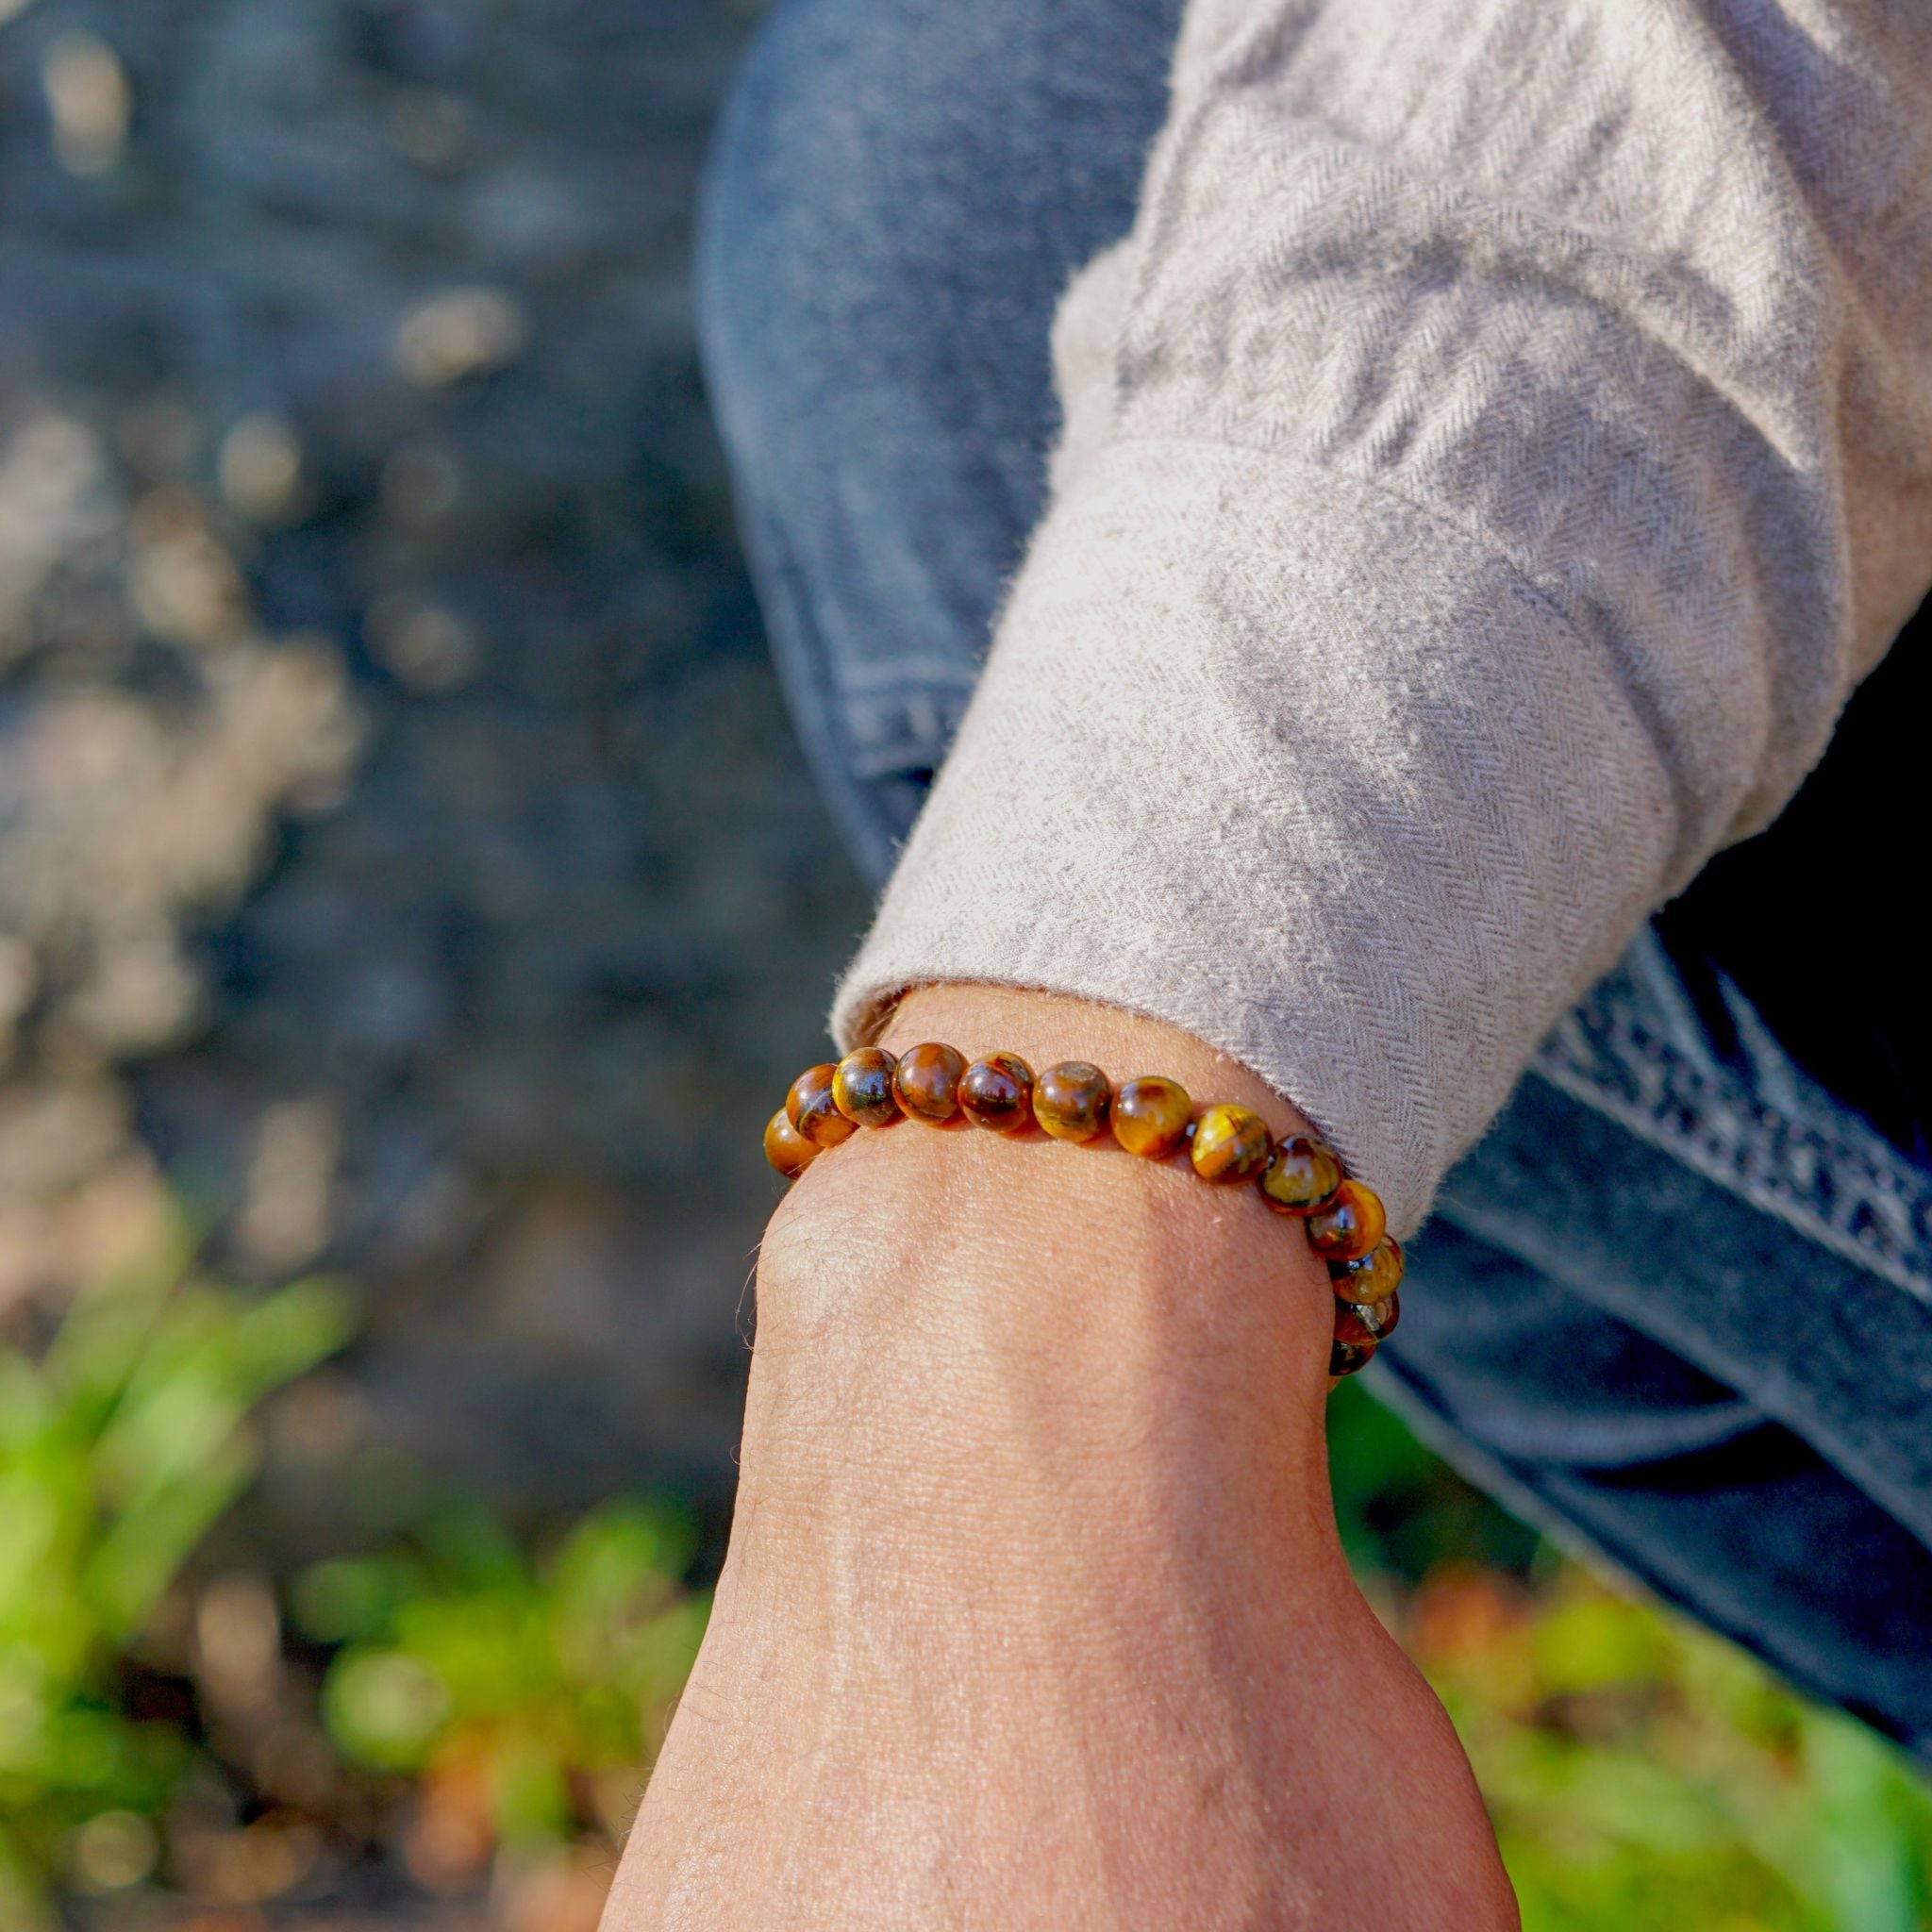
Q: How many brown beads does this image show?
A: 13